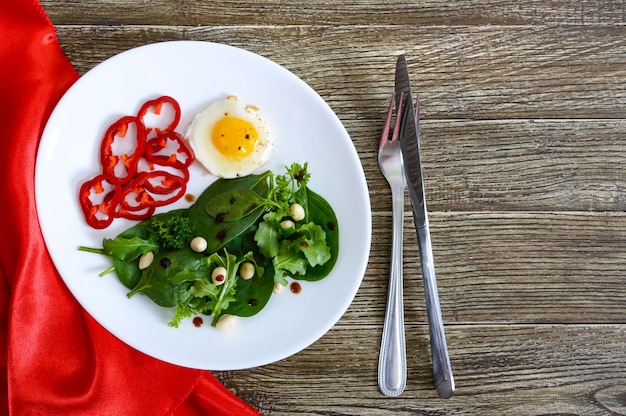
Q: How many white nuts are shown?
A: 8